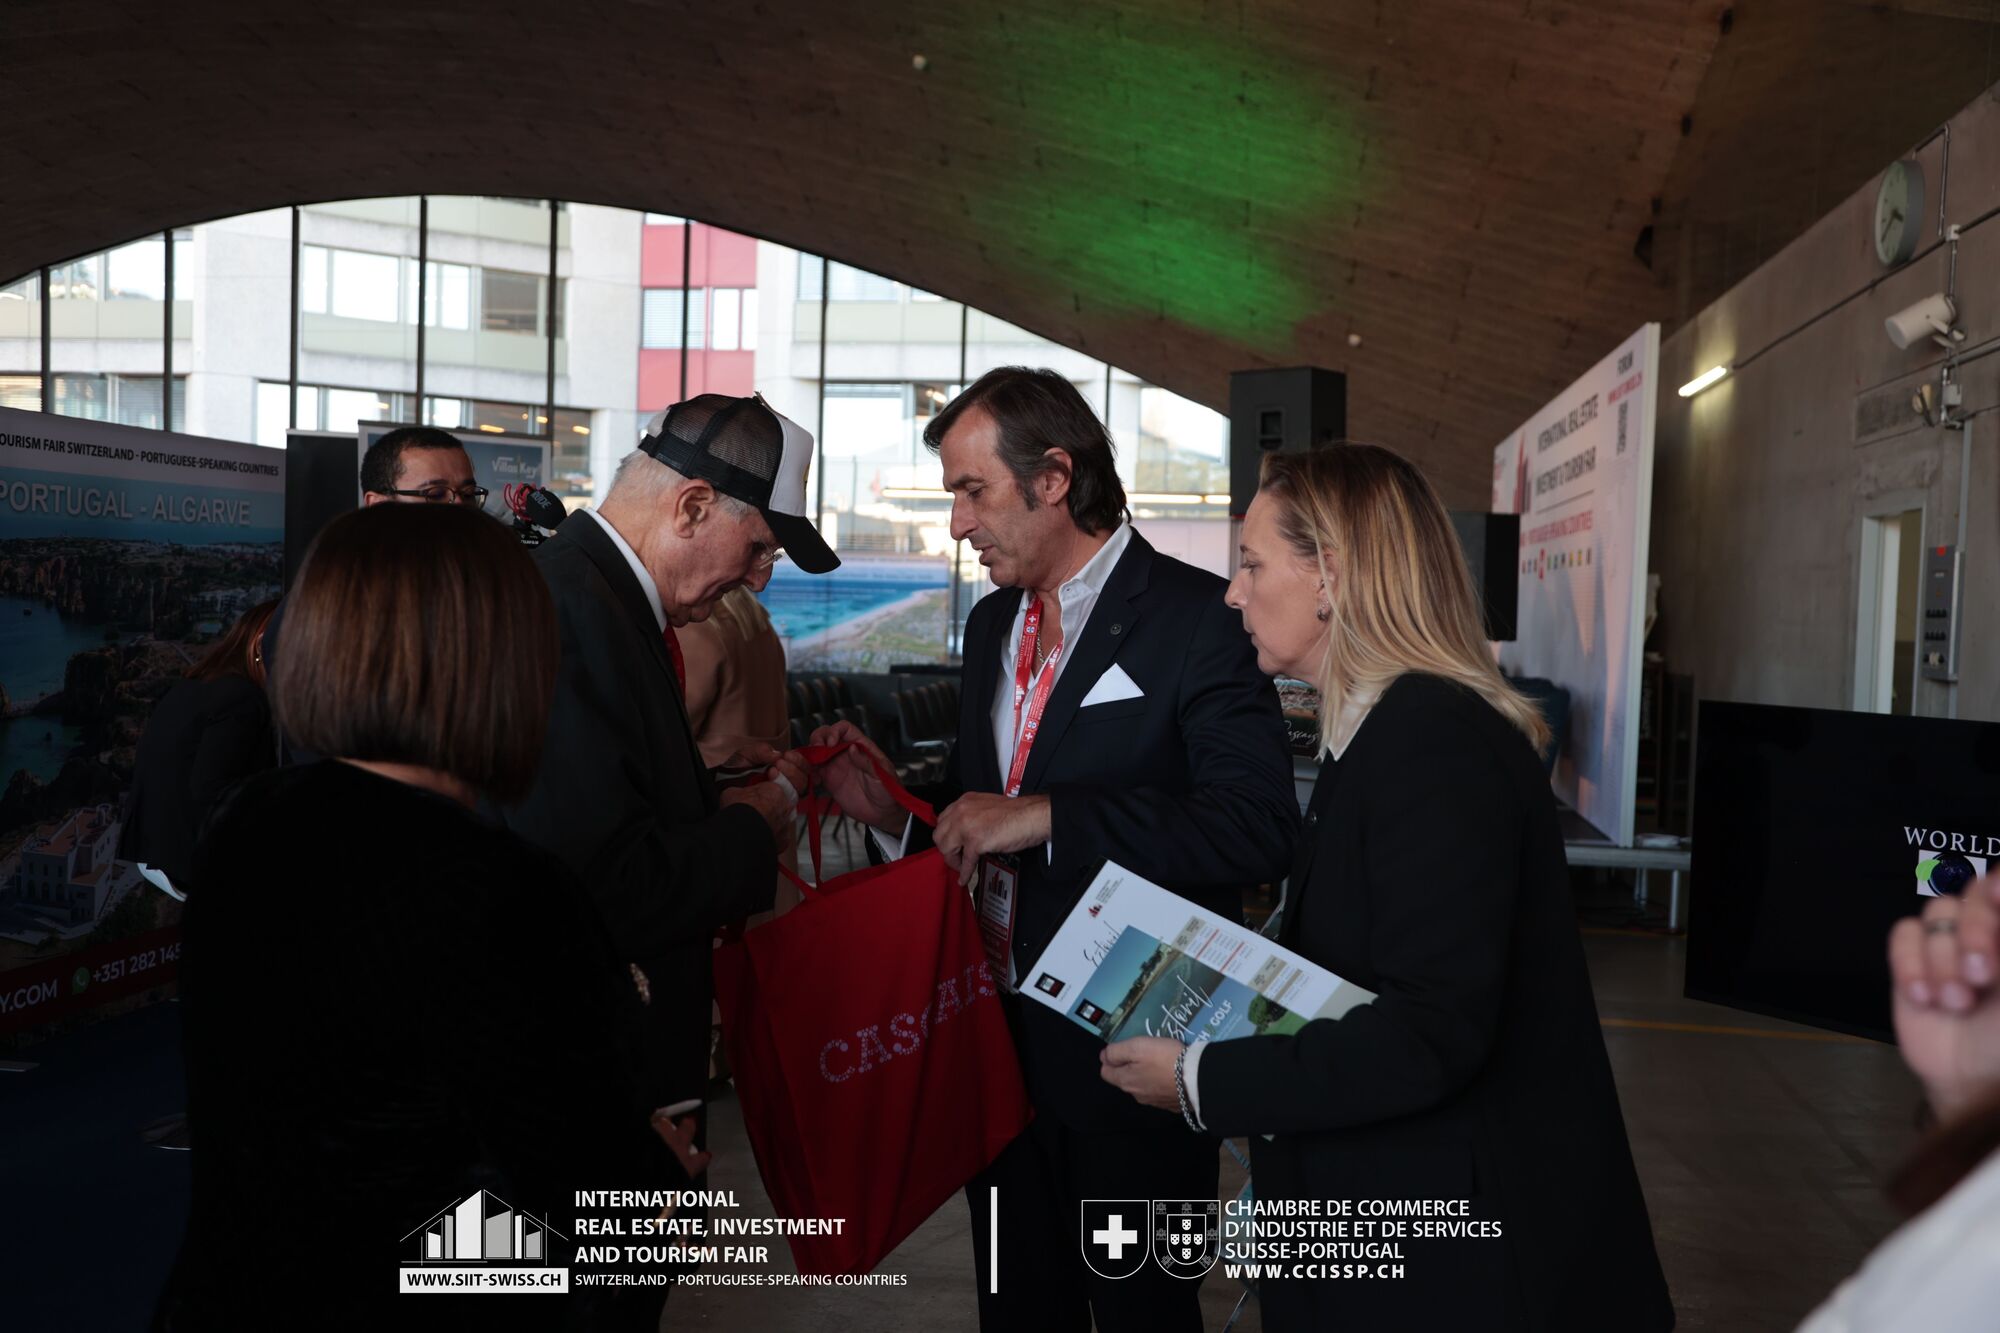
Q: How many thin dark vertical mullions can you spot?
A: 9